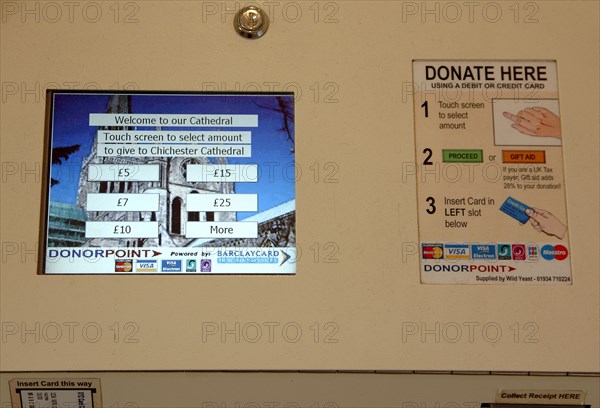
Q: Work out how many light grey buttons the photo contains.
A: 6